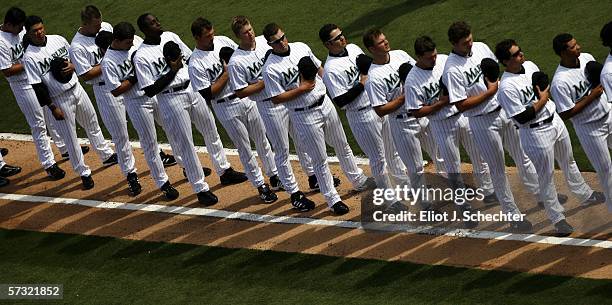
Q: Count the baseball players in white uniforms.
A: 15